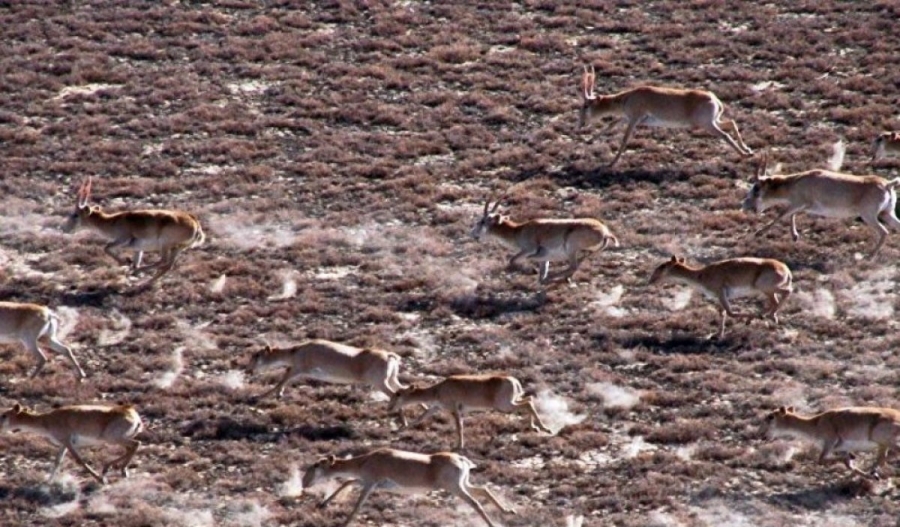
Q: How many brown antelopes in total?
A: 12